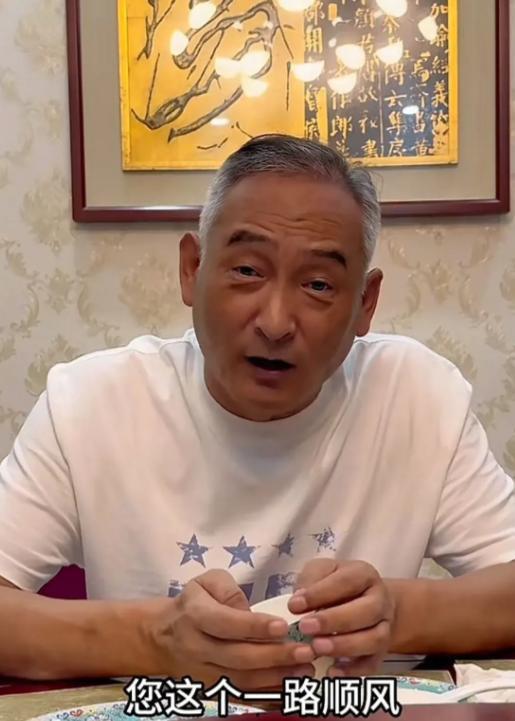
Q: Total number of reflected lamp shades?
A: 12